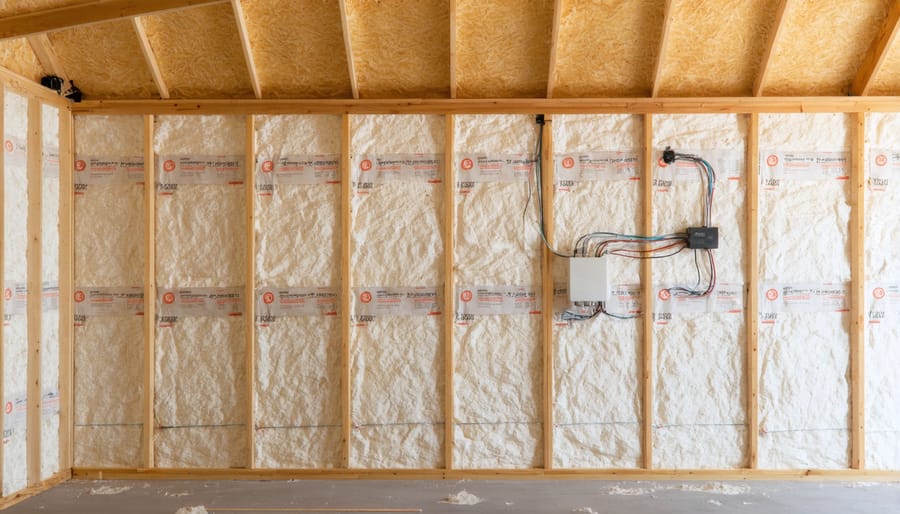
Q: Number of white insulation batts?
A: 11